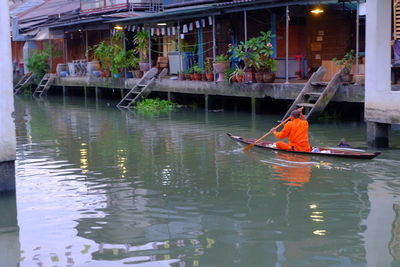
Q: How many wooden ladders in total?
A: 4